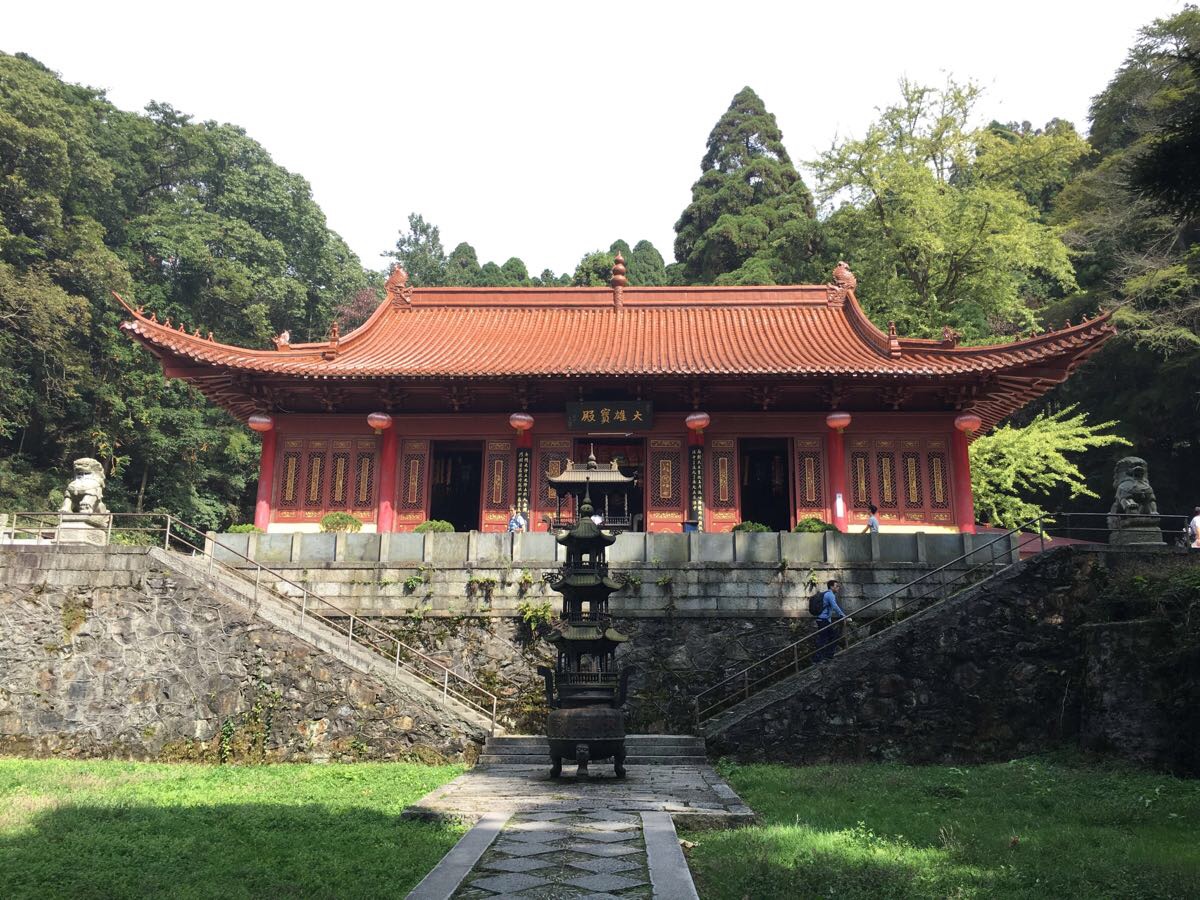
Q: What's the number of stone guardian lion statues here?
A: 2